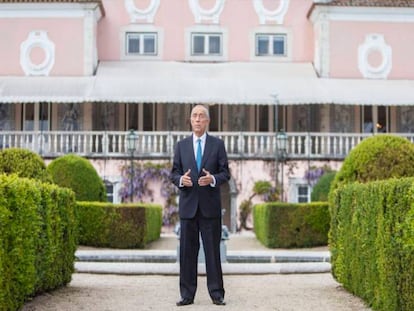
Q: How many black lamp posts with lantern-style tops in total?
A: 2